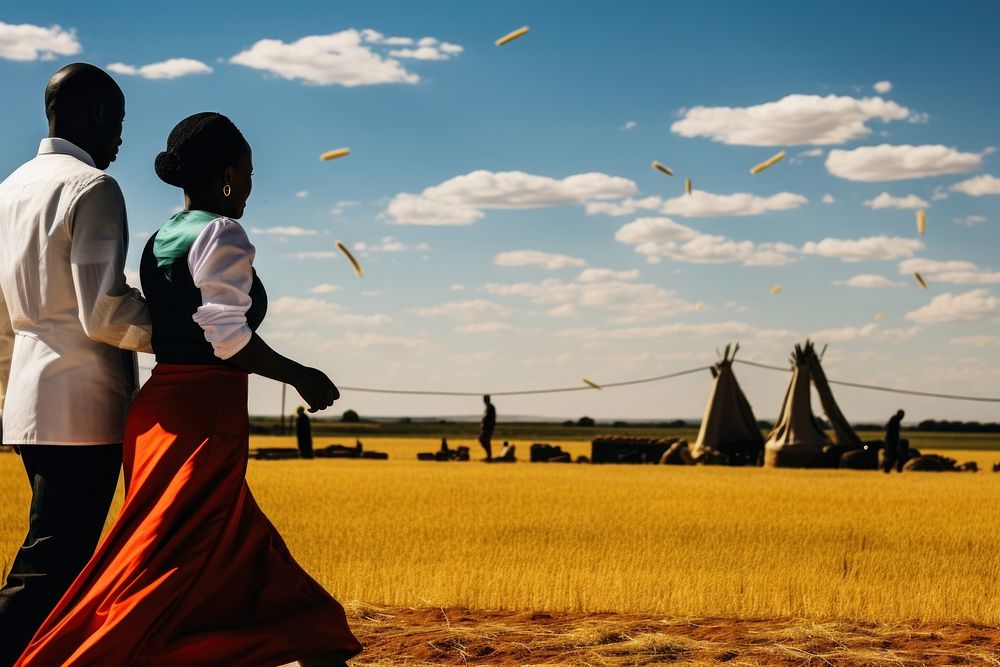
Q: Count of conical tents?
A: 2